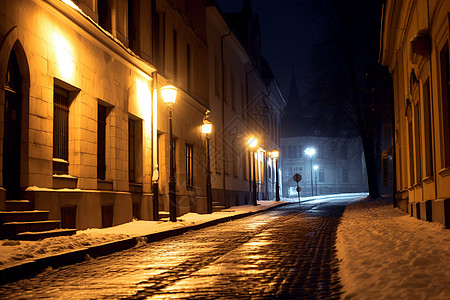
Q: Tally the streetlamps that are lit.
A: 6